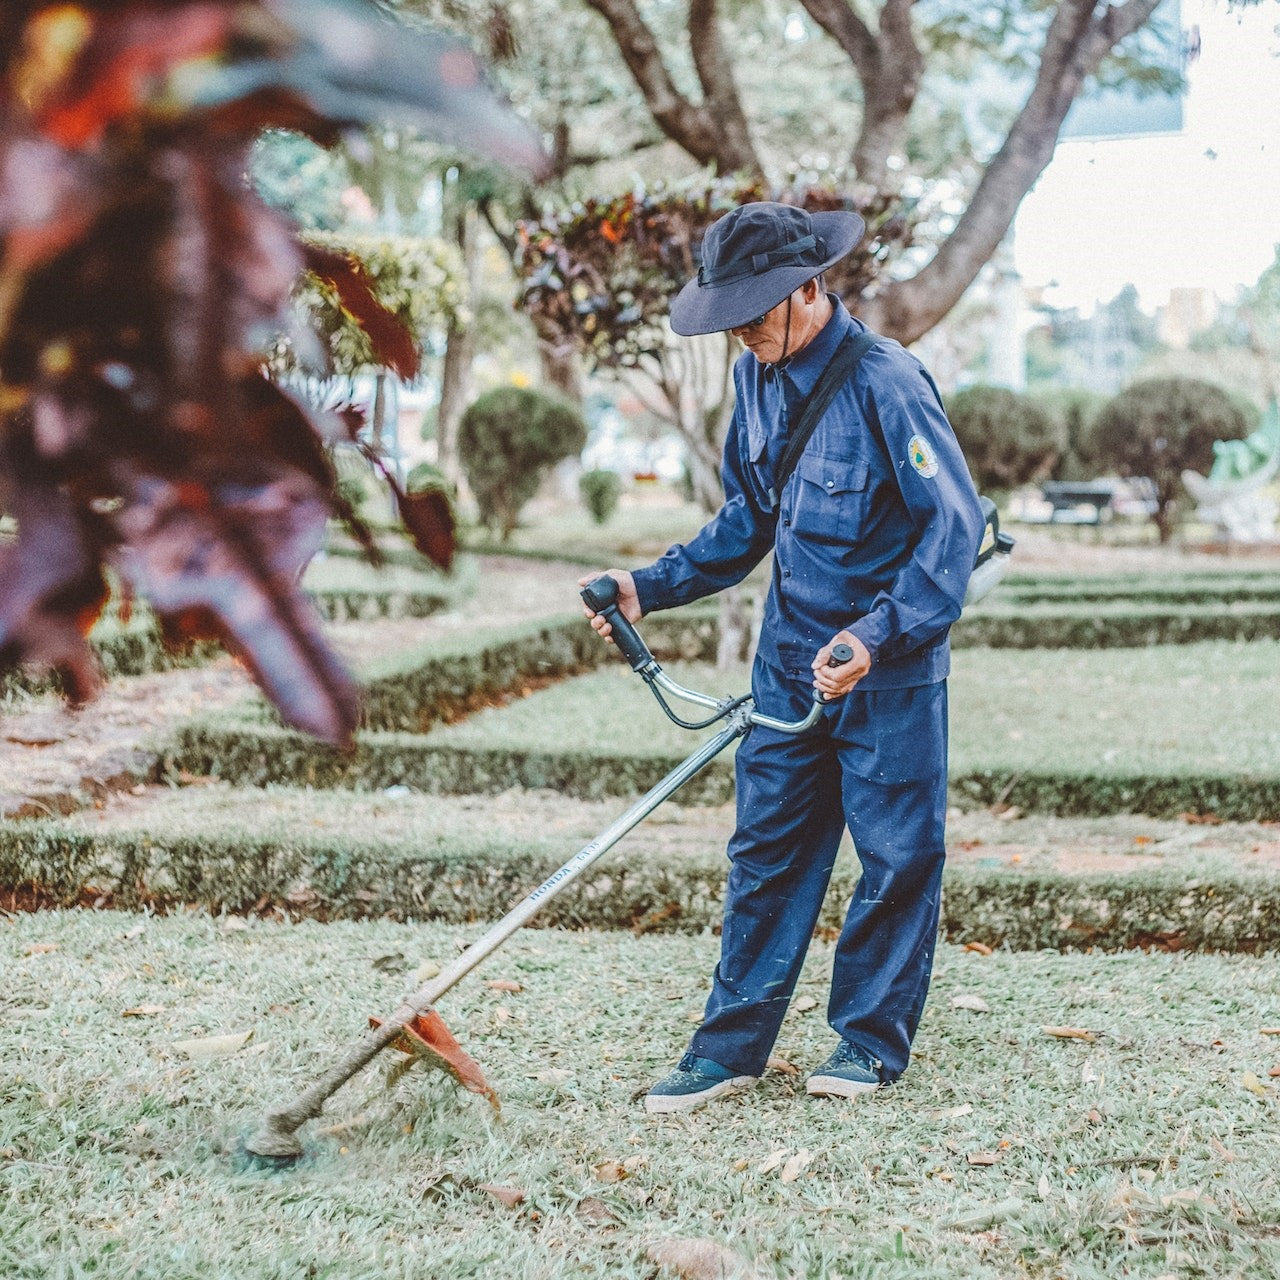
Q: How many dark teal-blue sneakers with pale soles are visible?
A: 2